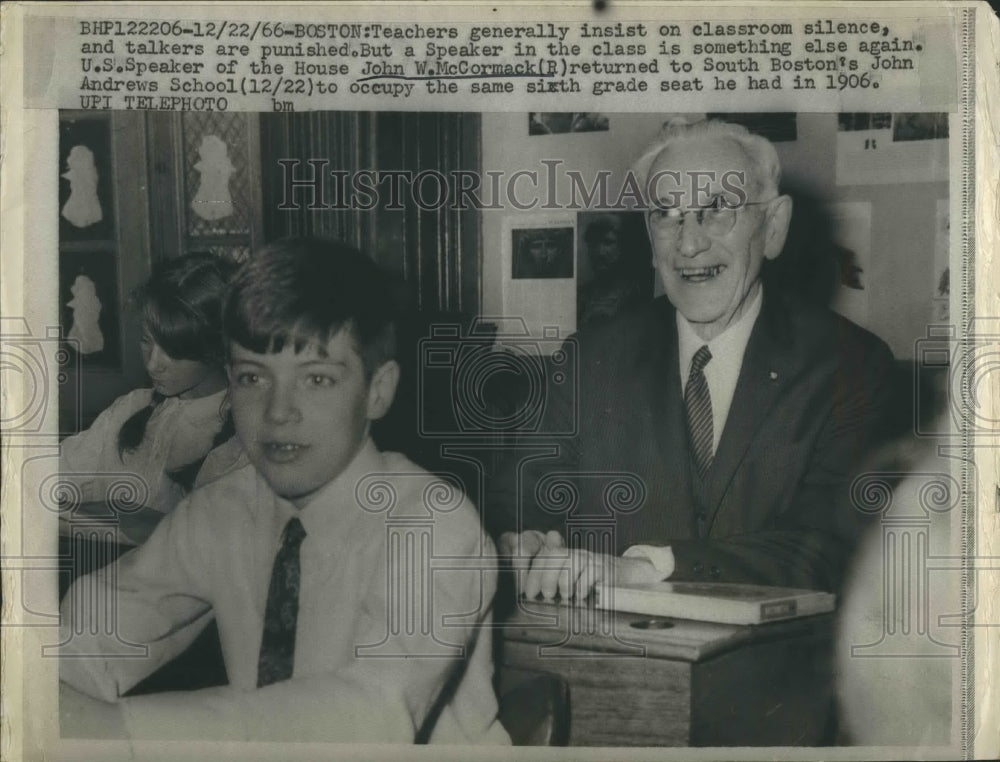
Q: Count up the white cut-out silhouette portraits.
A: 3